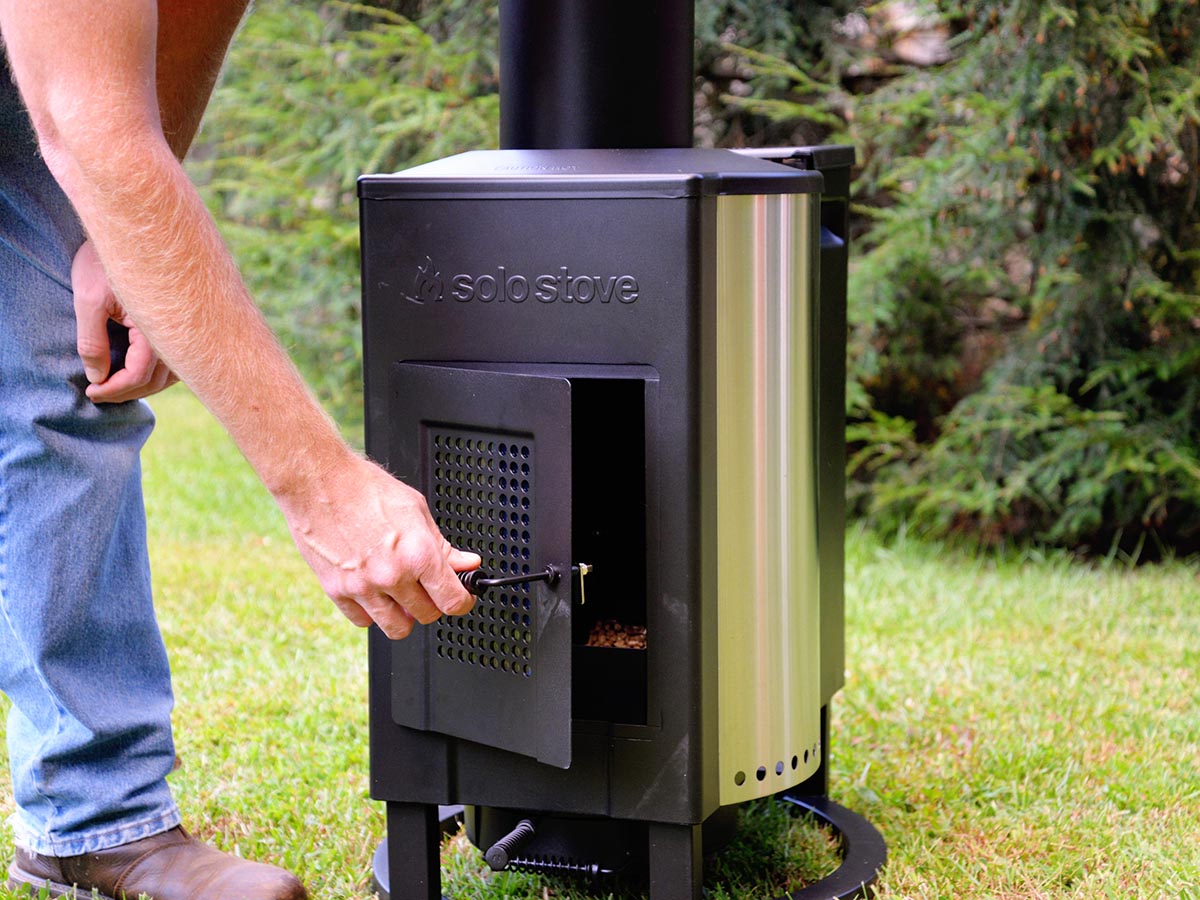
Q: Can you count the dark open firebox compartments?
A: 1